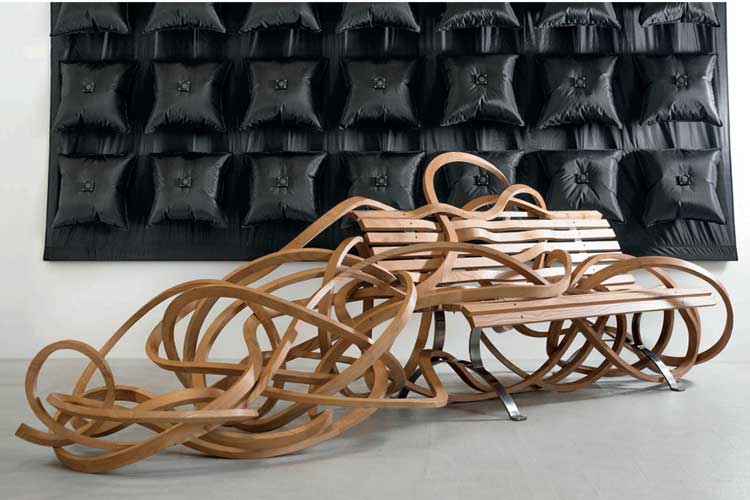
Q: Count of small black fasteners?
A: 14